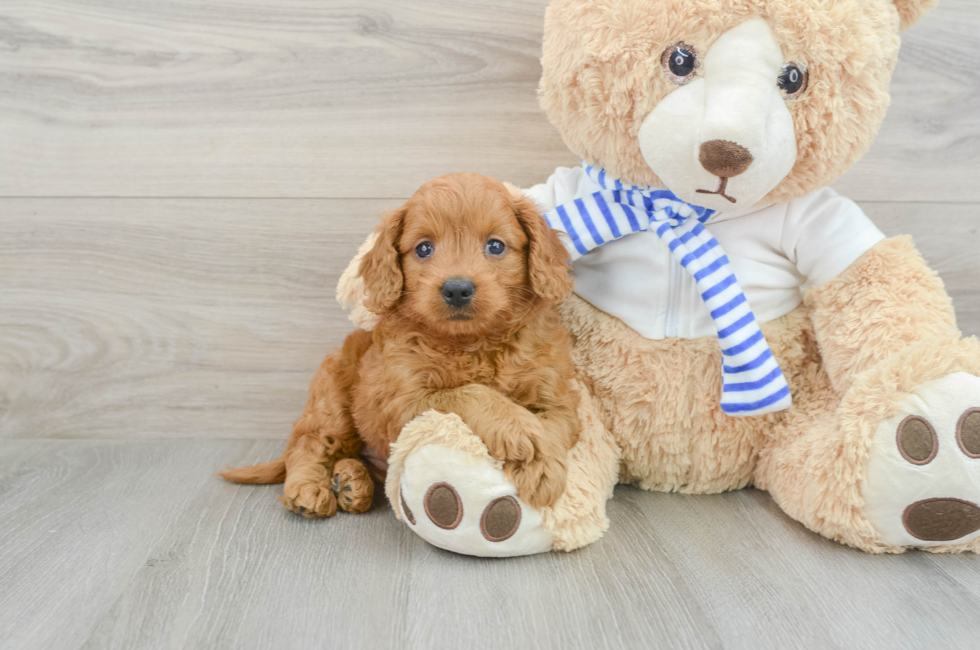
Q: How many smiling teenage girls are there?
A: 0